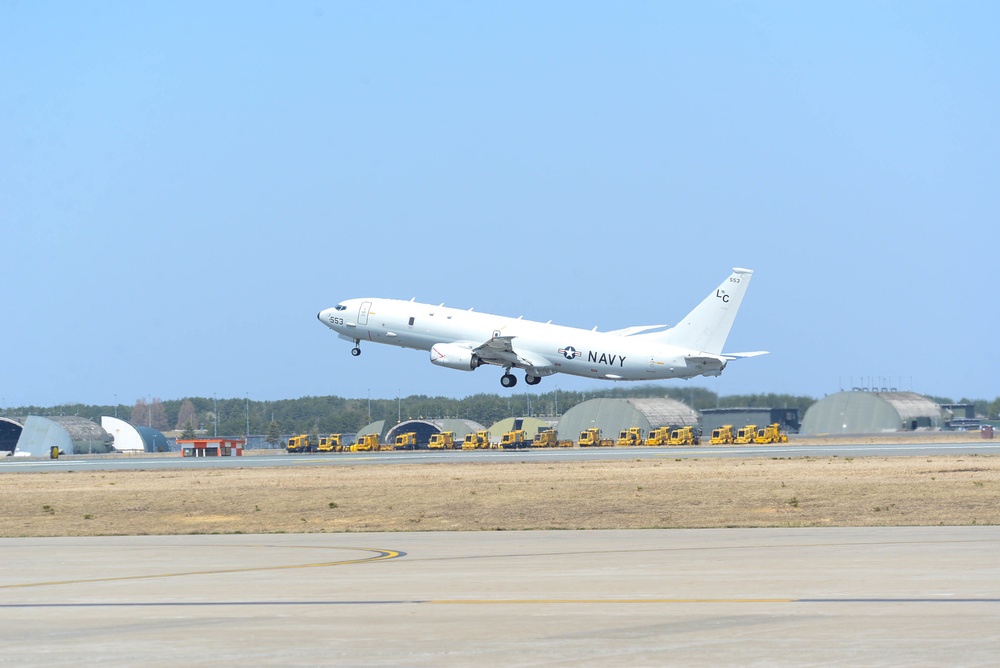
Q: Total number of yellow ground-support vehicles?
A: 15